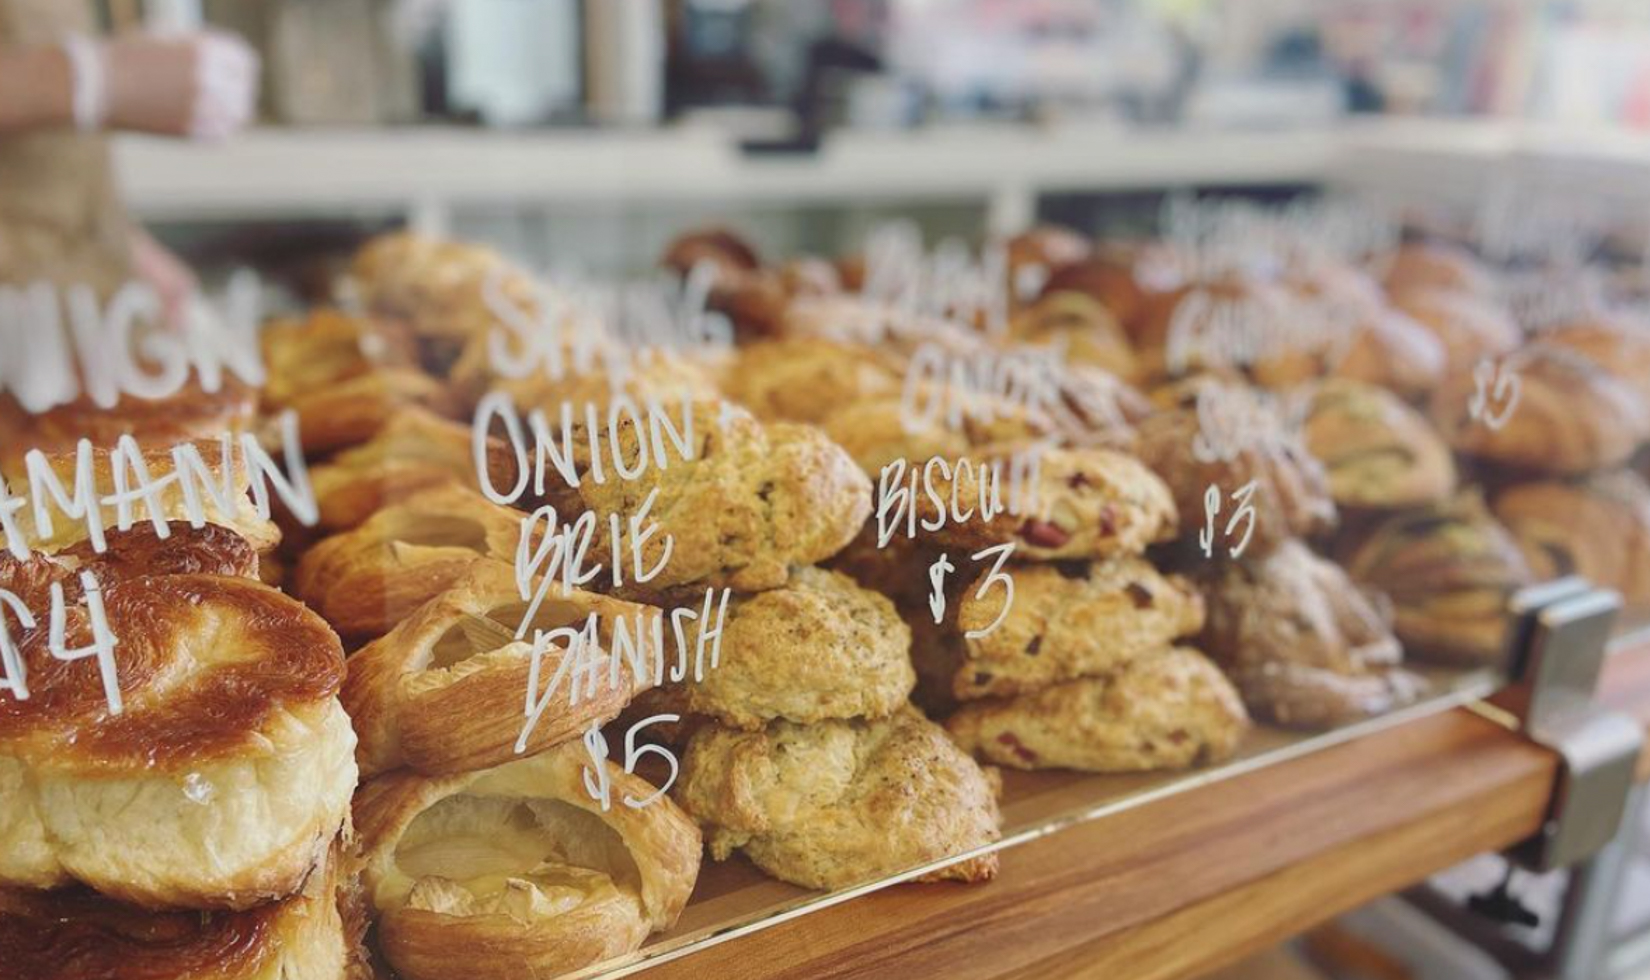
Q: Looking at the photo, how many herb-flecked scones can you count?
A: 3